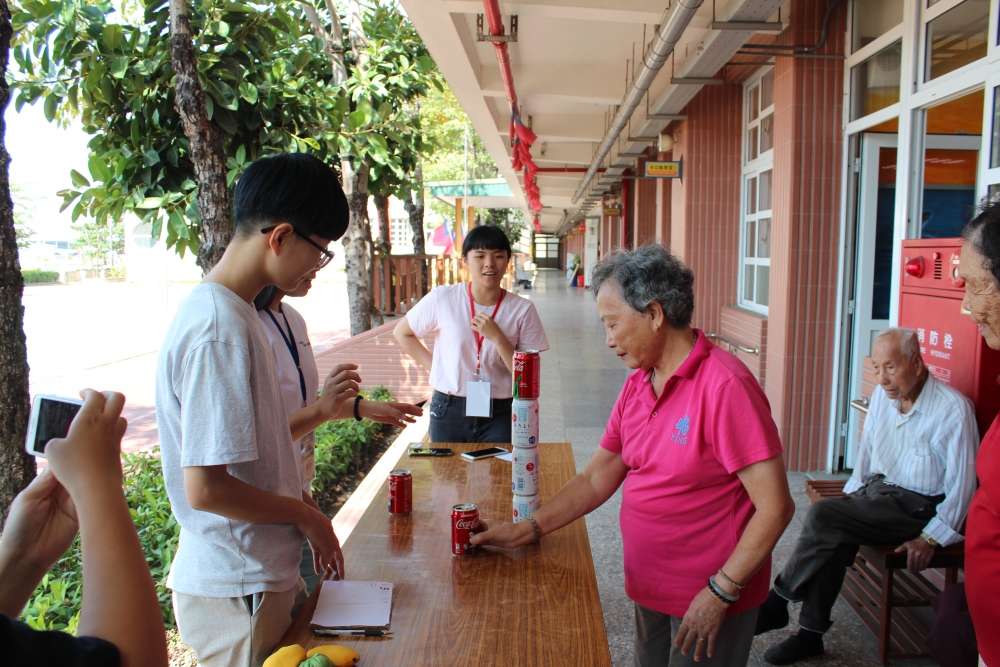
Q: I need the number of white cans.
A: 3